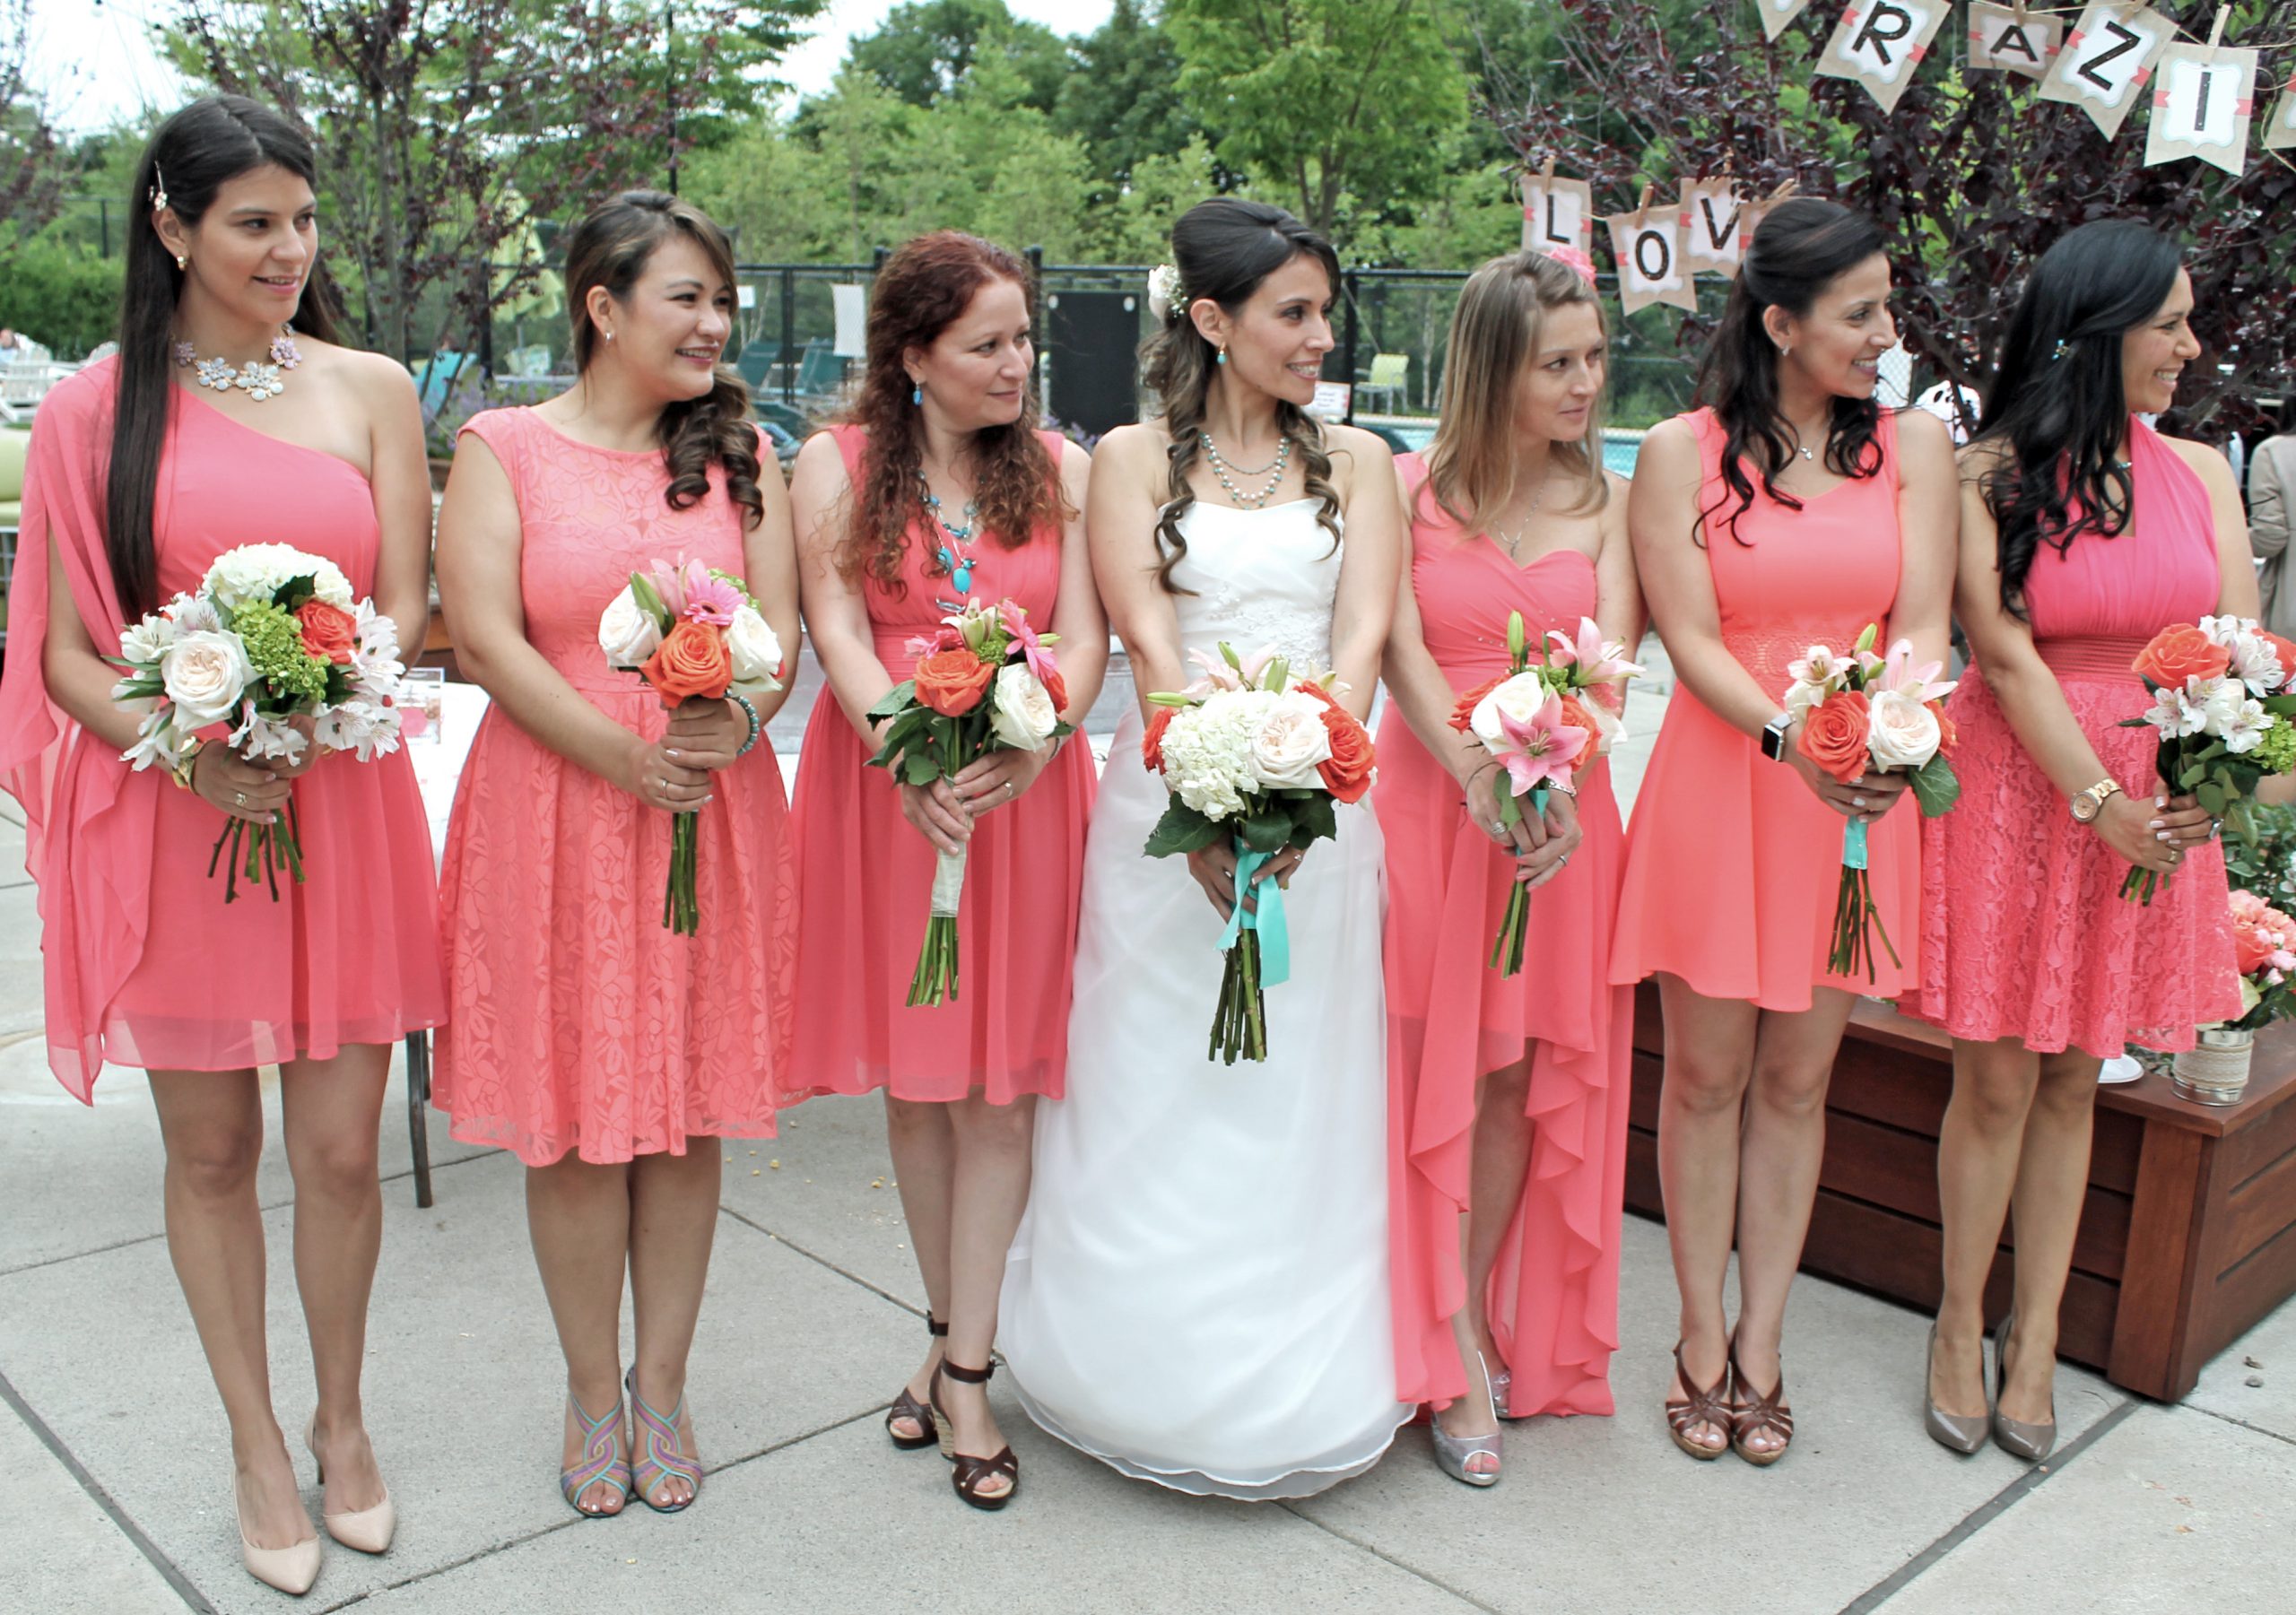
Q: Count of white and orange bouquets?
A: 7